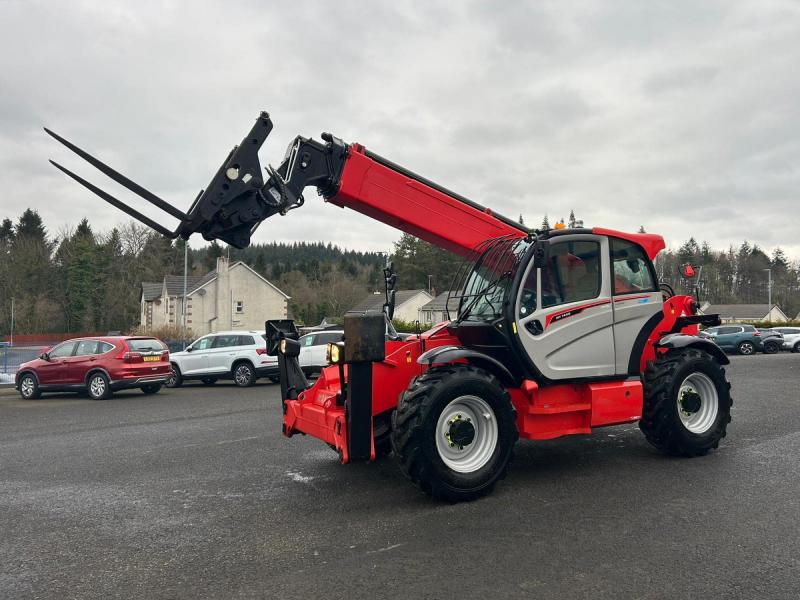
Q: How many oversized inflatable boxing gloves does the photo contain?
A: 0